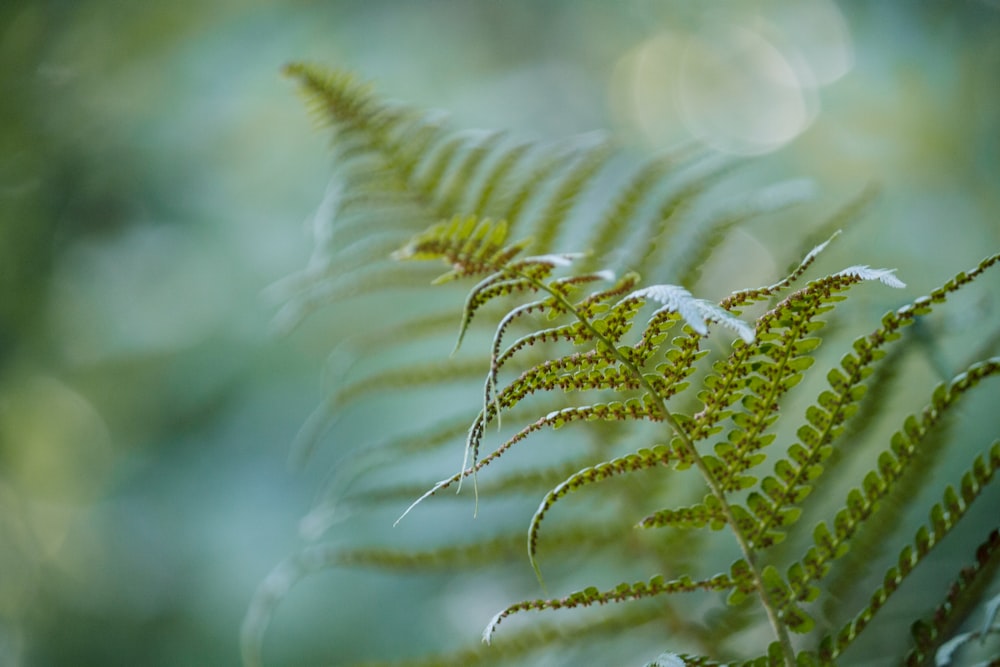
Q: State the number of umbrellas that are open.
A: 0